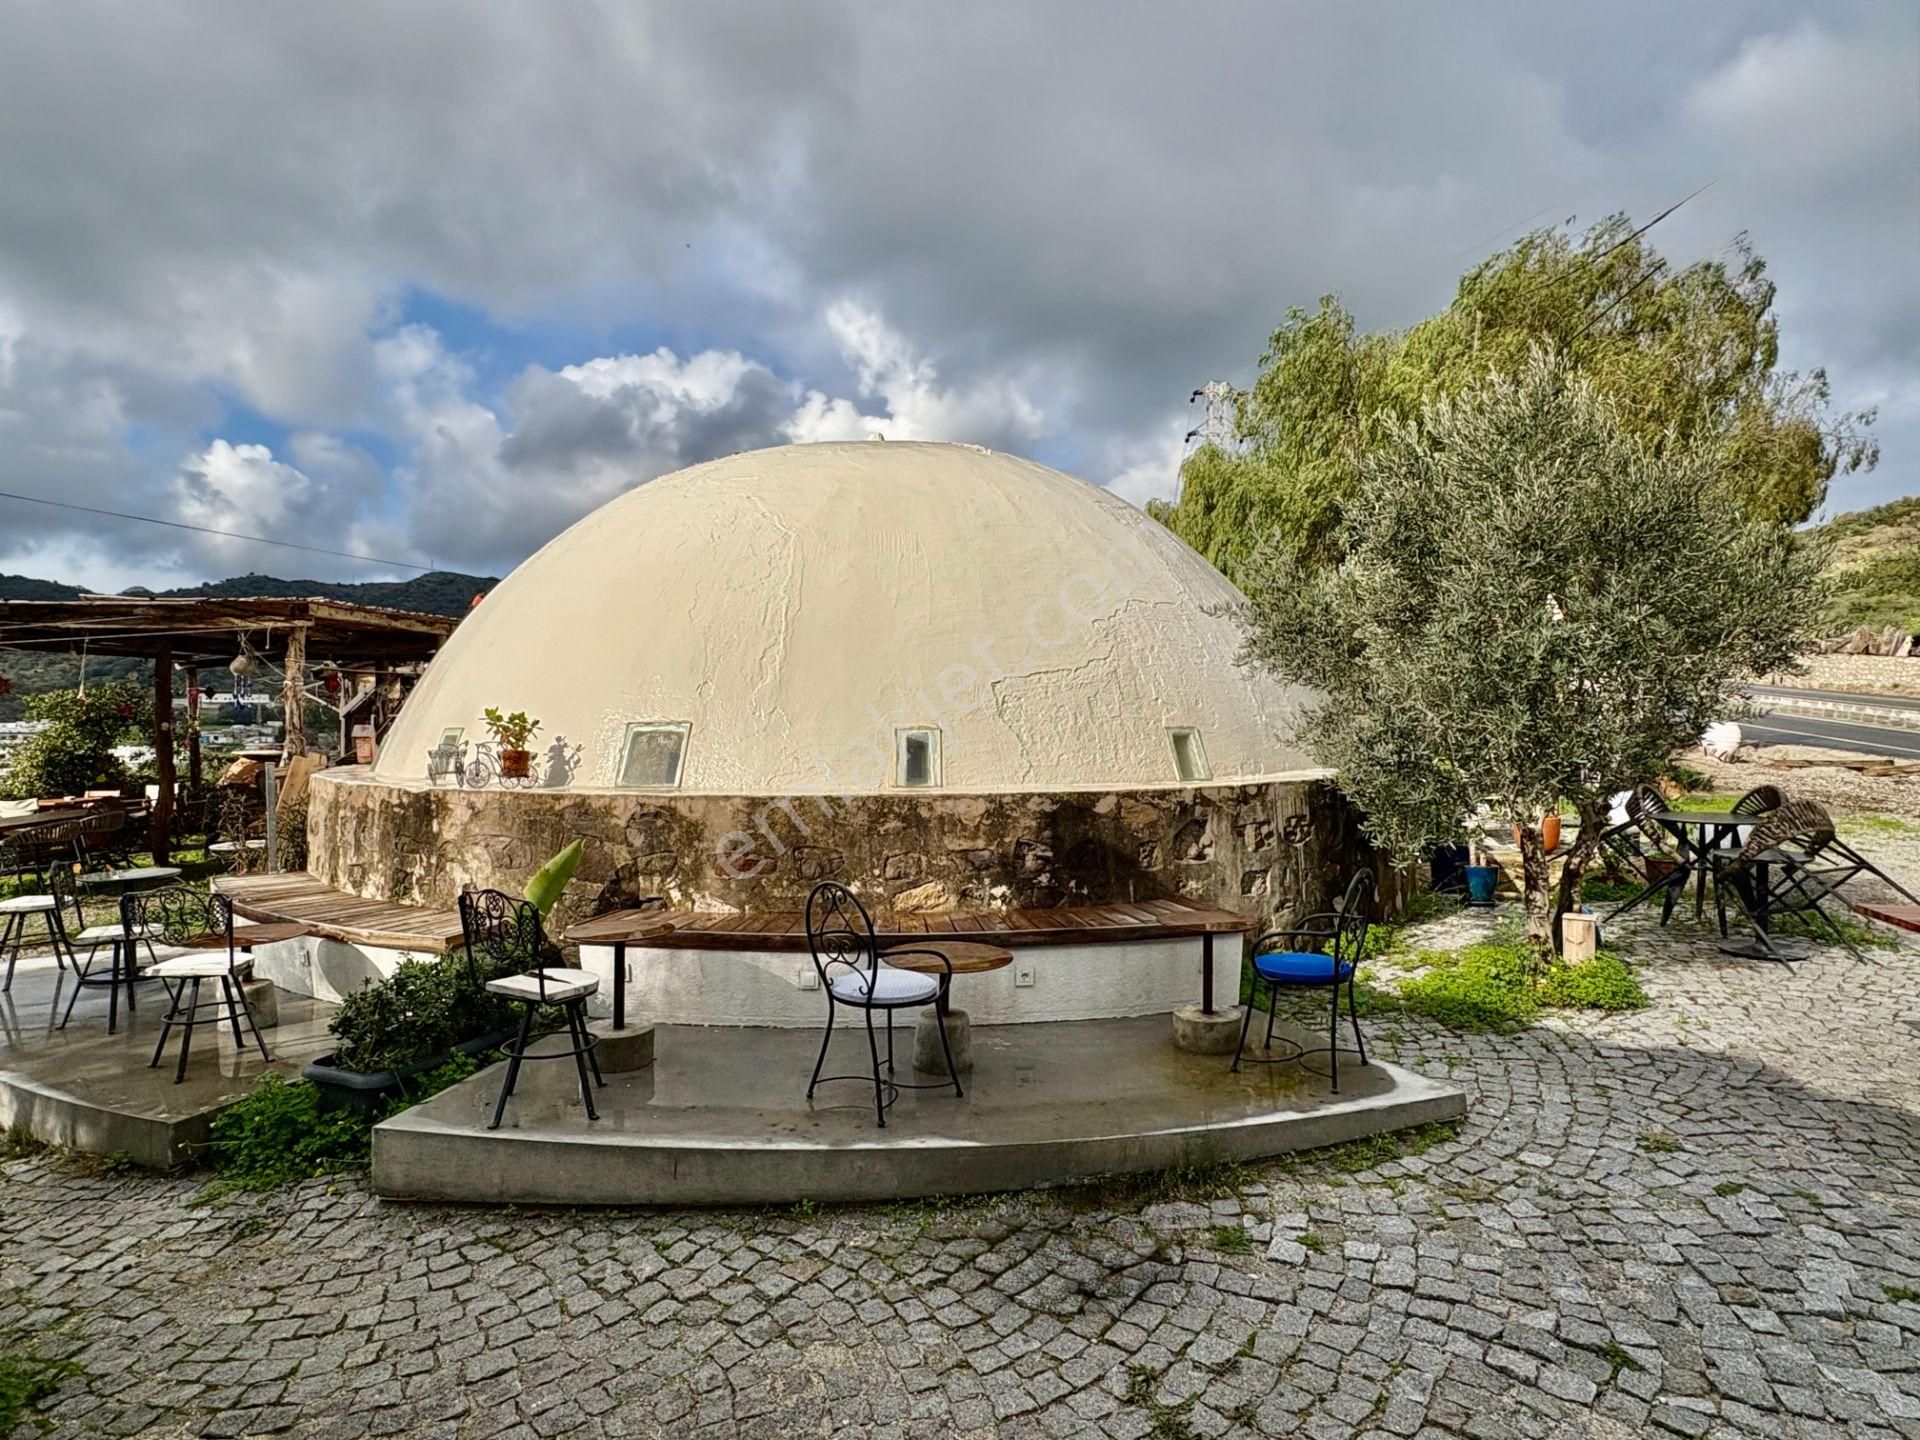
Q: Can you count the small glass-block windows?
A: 4